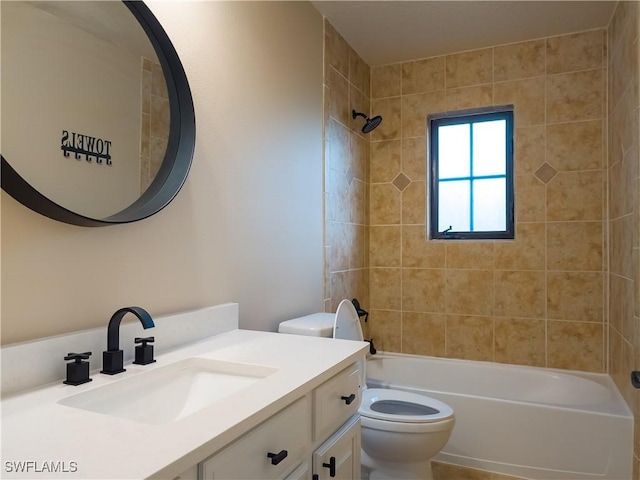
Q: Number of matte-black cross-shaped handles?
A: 2